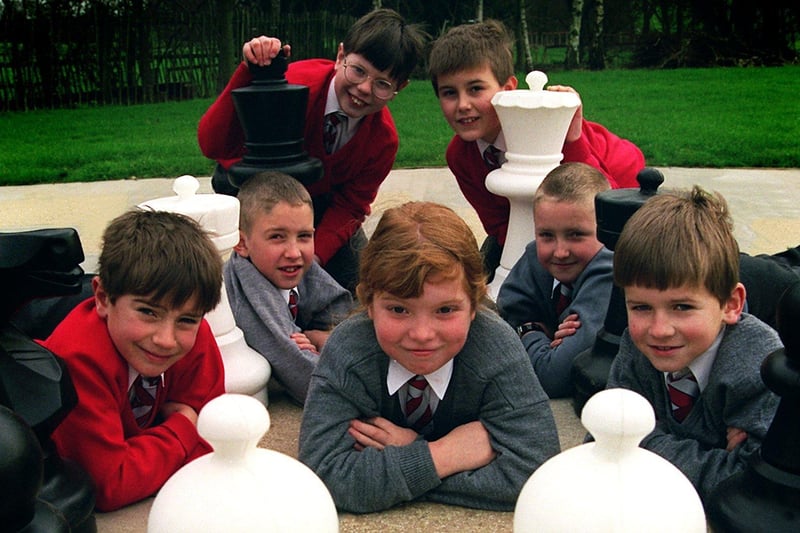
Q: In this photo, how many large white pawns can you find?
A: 2